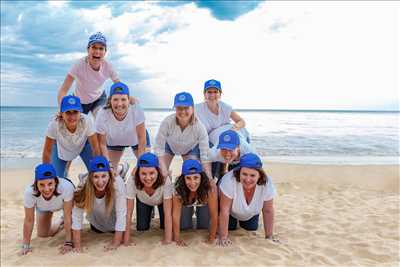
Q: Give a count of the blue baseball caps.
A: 11